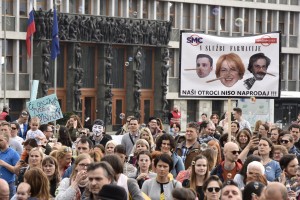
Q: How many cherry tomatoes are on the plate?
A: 0